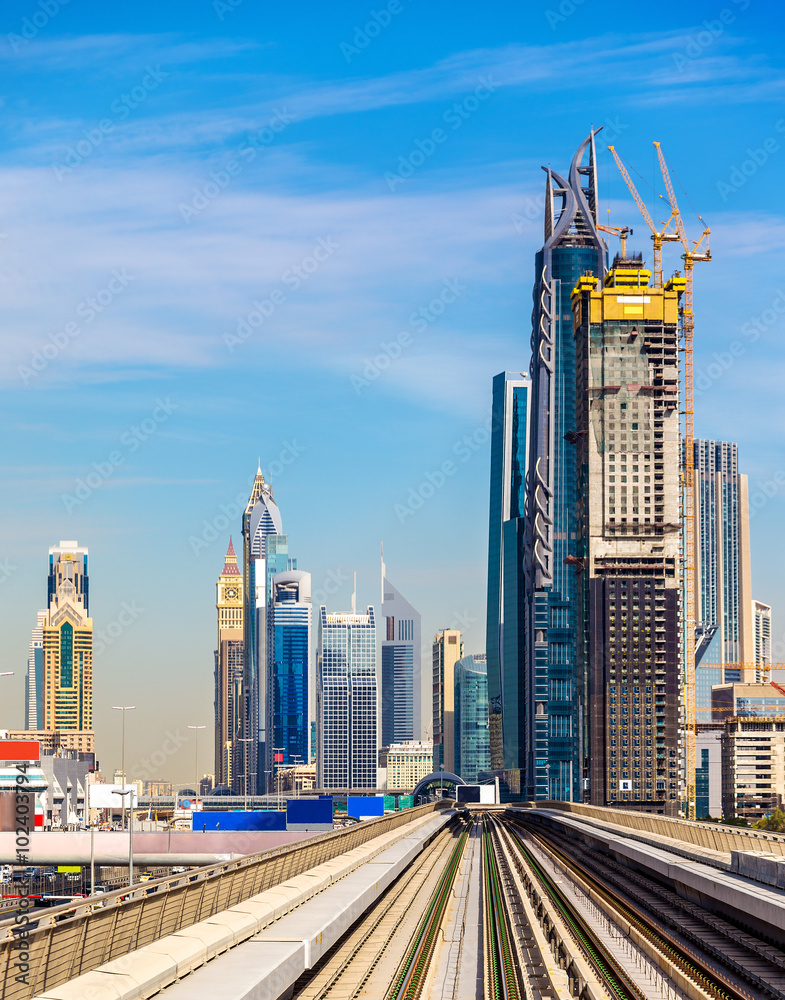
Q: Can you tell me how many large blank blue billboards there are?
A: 3